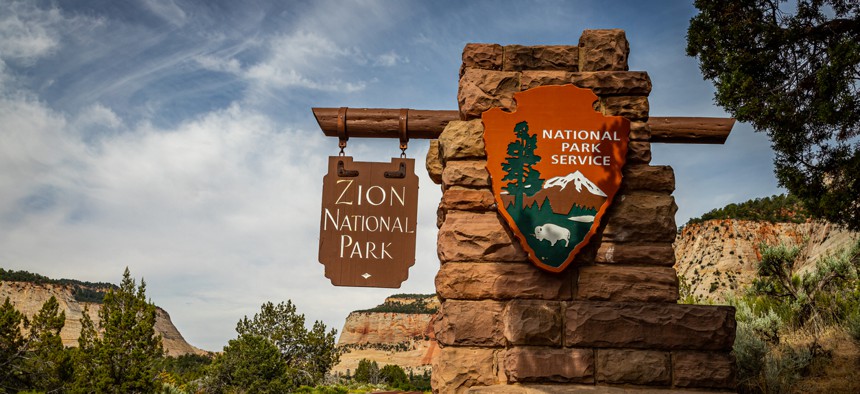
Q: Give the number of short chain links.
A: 2